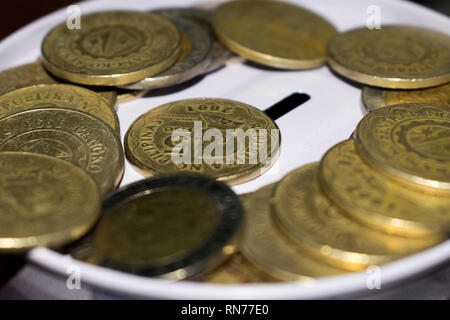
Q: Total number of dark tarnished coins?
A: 1